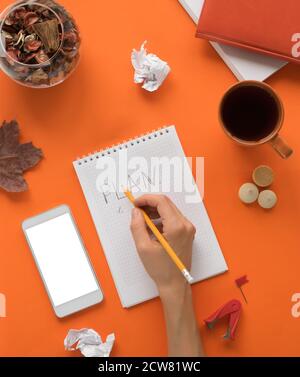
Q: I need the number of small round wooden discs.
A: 3